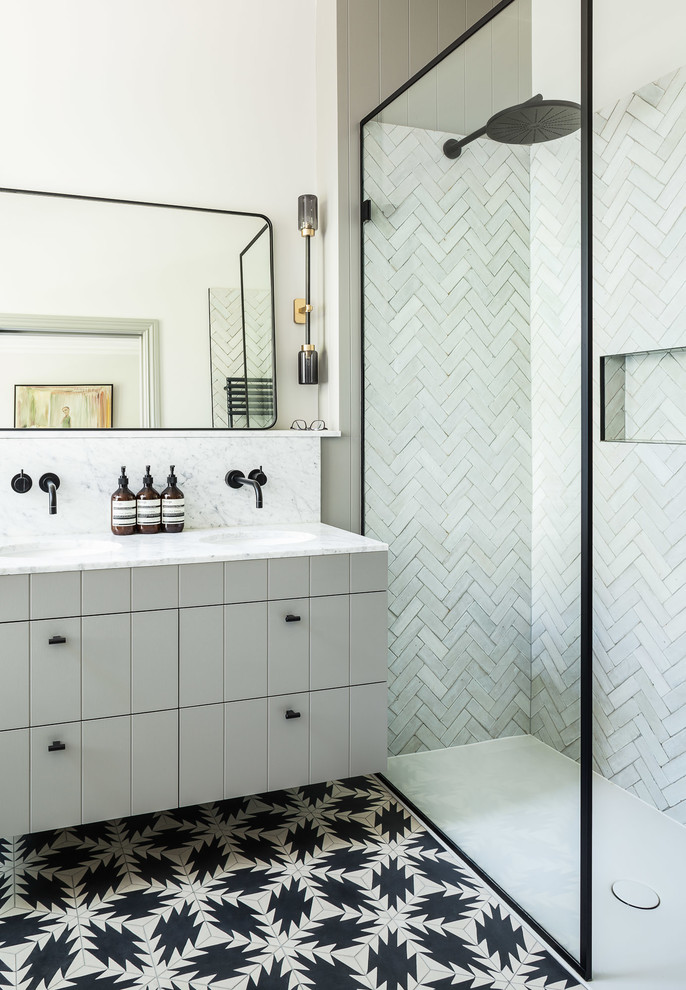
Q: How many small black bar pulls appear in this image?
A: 4